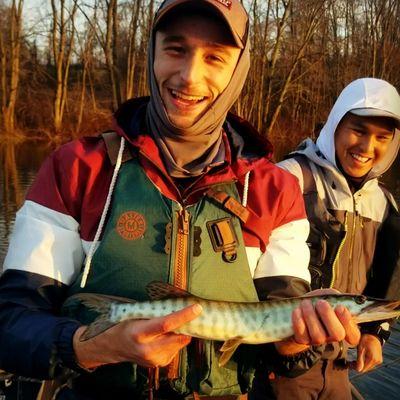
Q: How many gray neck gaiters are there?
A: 1